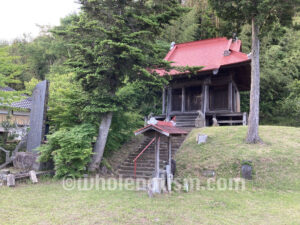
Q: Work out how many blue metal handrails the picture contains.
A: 0